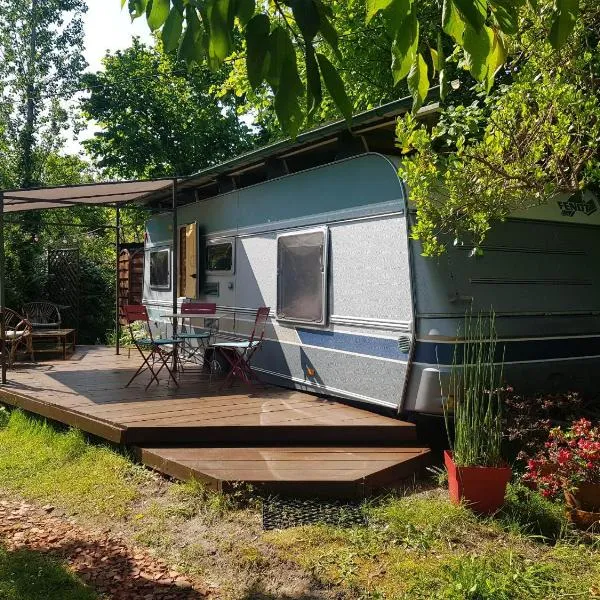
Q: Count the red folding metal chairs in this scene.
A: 3